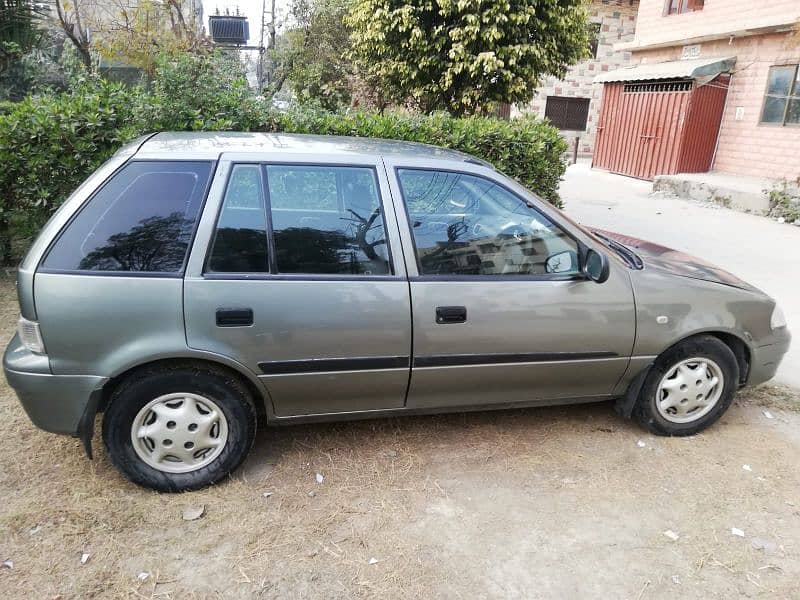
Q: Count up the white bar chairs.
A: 0